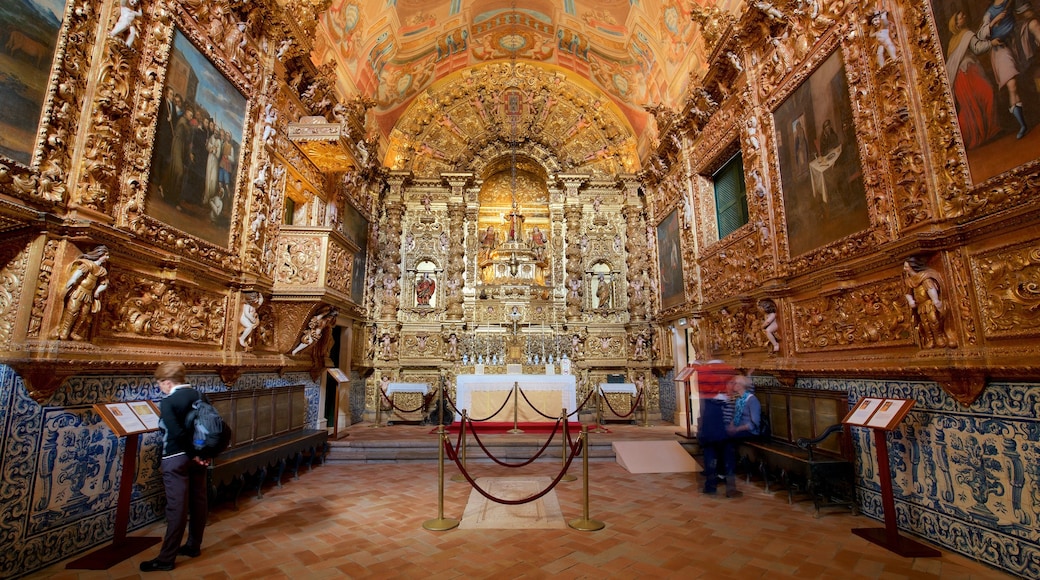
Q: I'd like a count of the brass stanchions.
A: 9